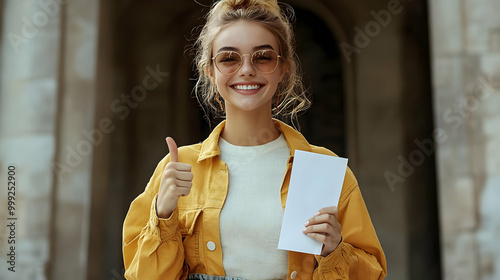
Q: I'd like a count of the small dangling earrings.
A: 2